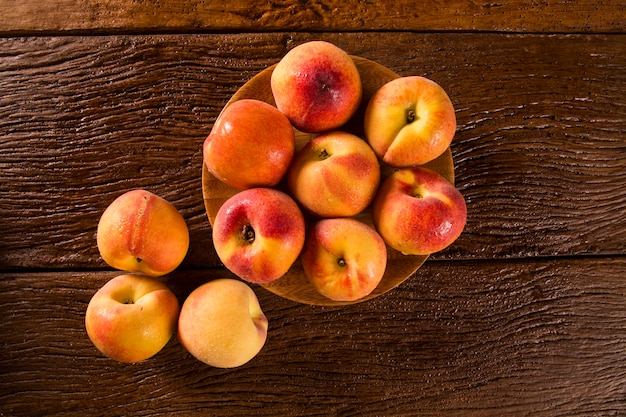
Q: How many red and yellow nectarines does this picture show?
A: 10